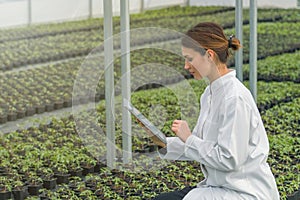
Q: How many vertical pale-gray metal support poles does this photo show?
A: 4